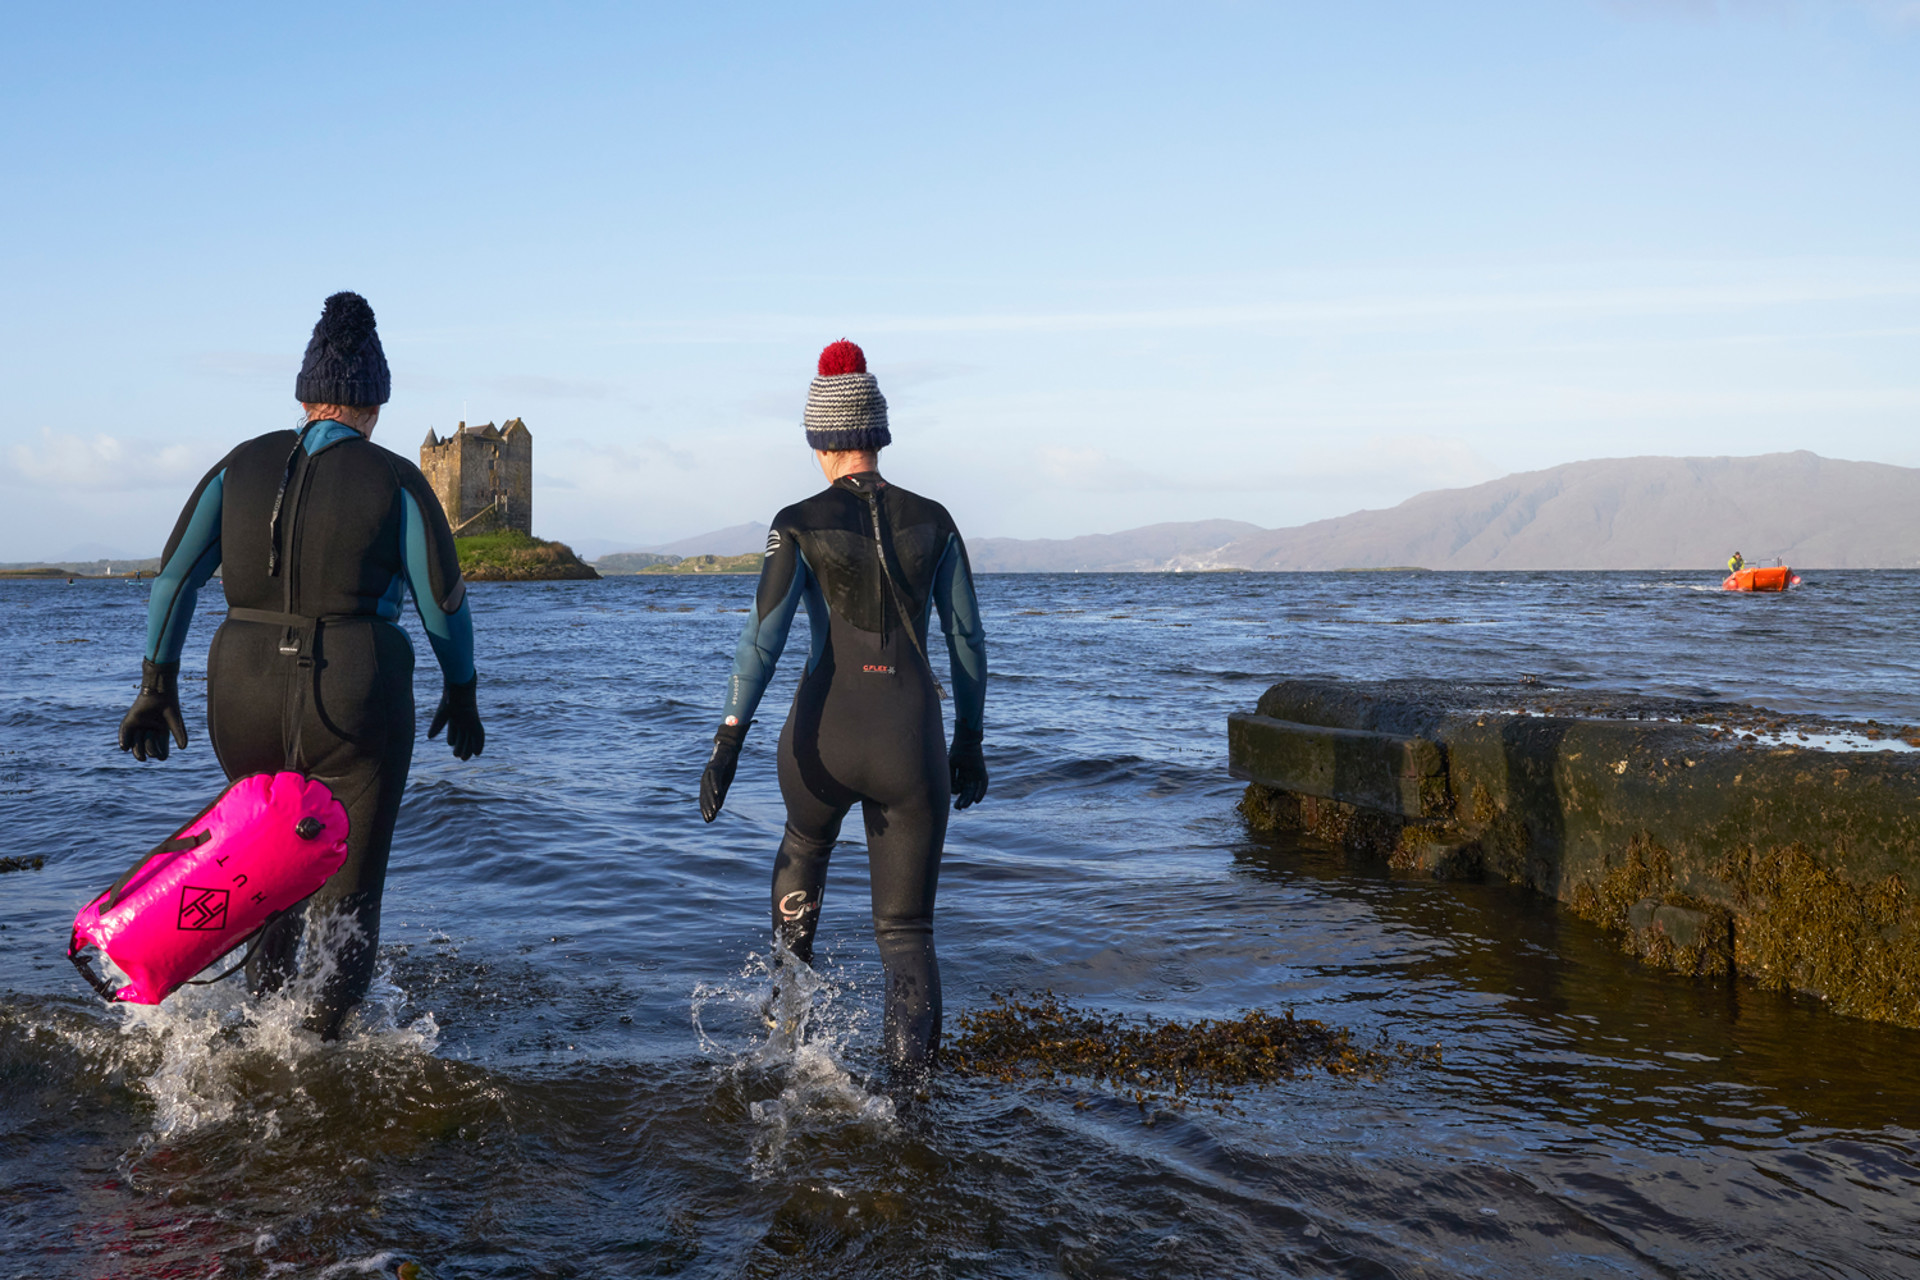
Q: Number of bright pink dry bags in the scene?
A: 1